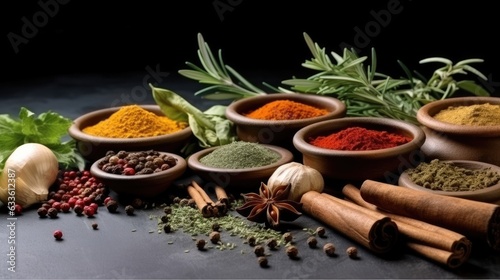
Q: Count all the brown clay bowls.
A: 7